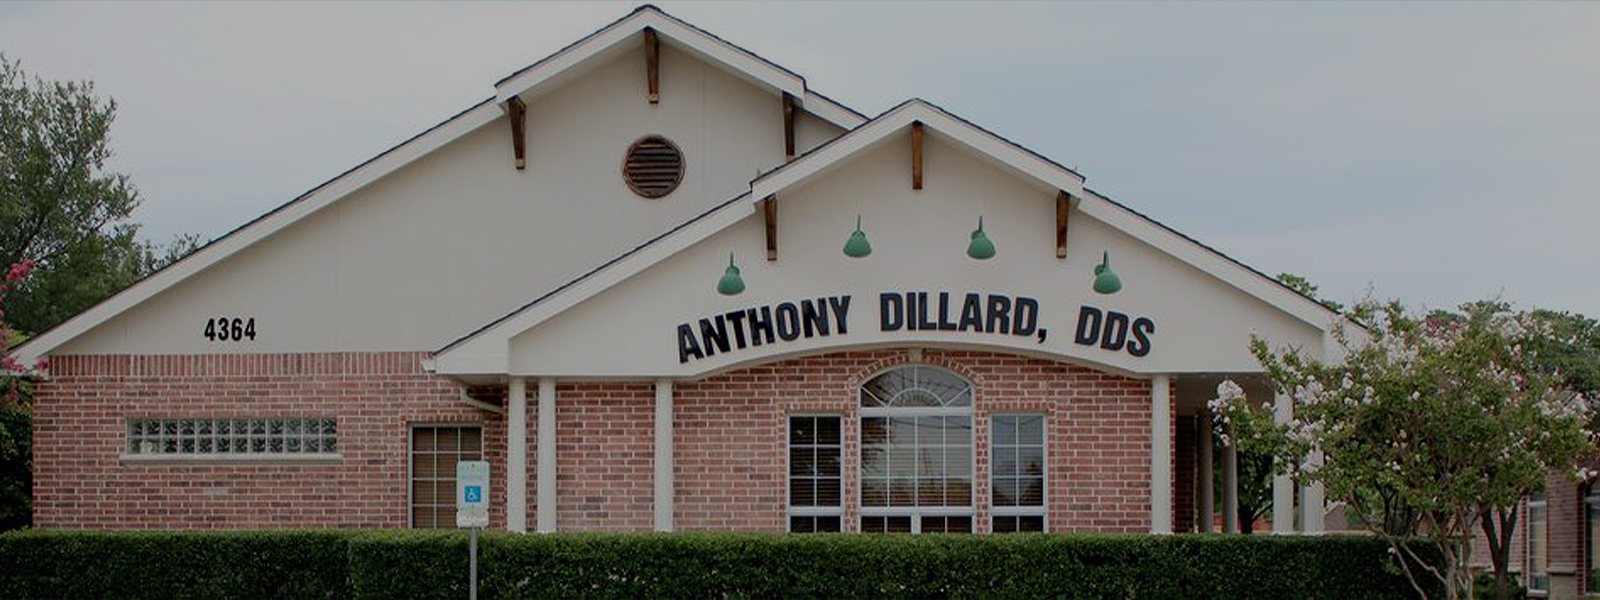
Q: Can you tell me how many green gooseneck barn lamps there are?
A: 4